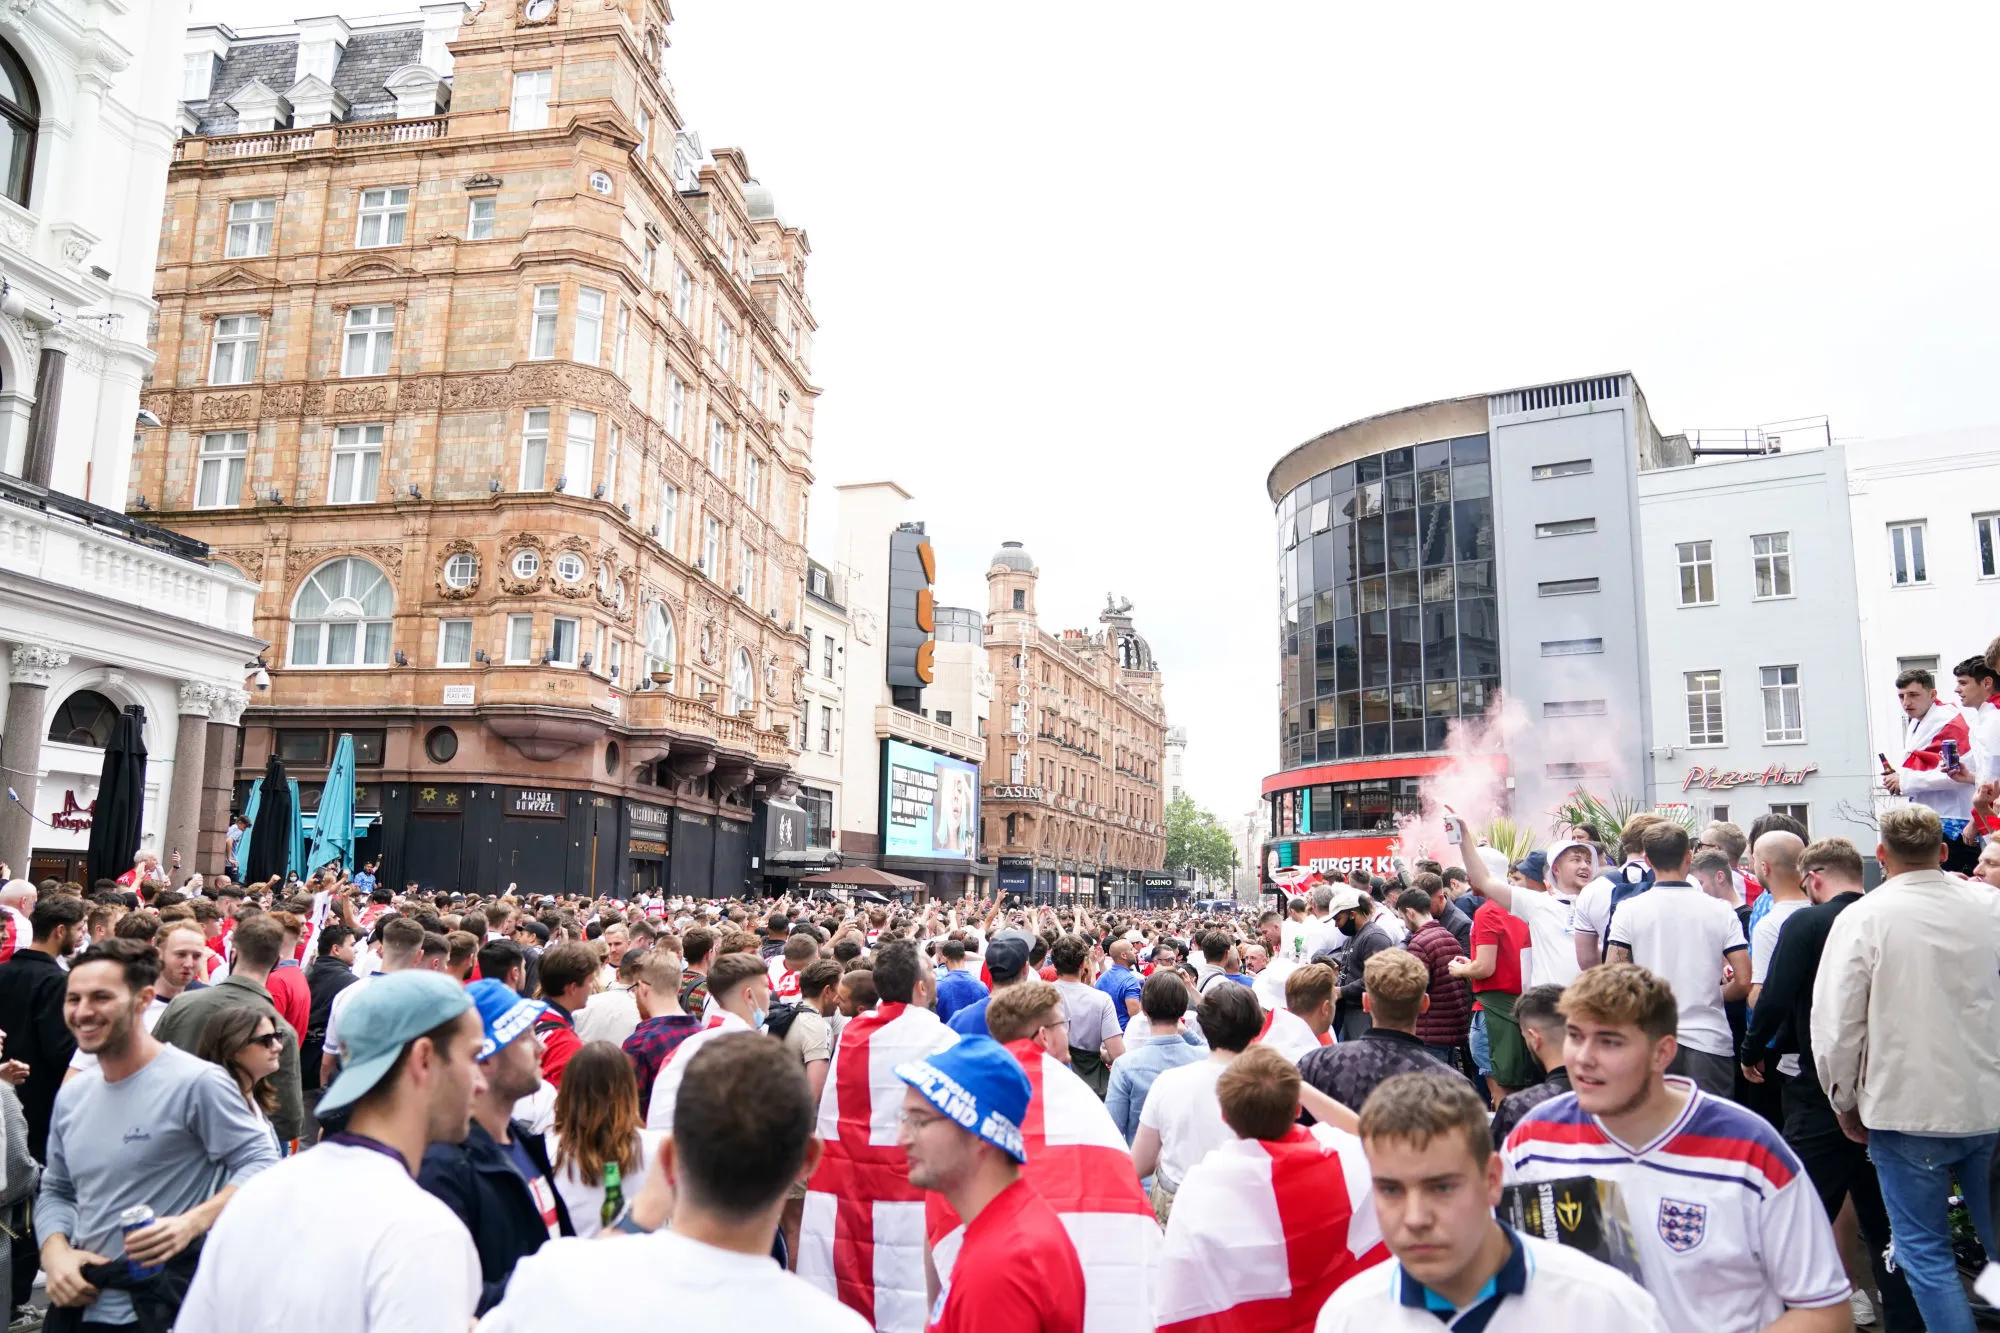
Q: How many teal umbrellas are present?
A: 3